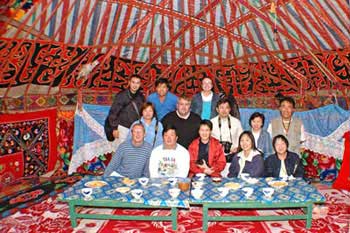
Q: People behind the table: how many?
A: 13